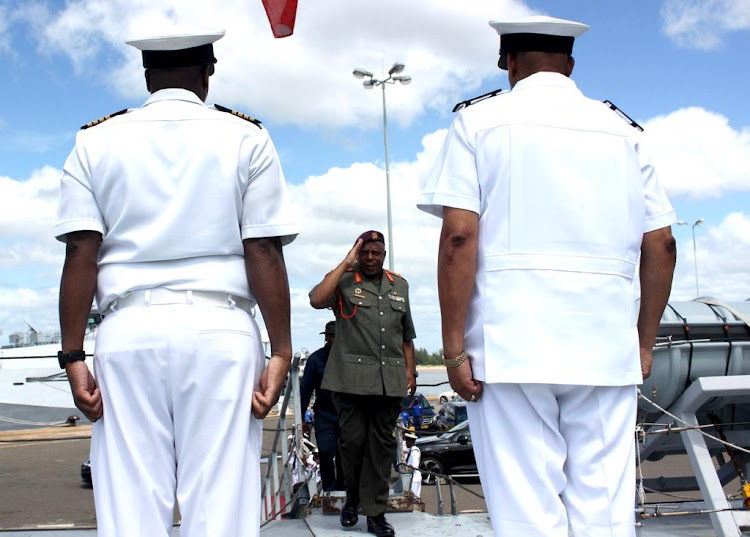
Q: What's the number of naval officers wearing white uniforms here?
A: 2